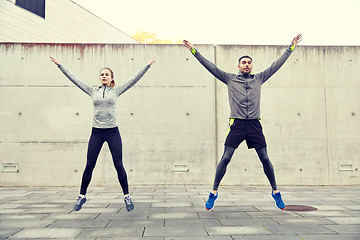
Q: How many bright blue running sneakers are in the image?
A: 2